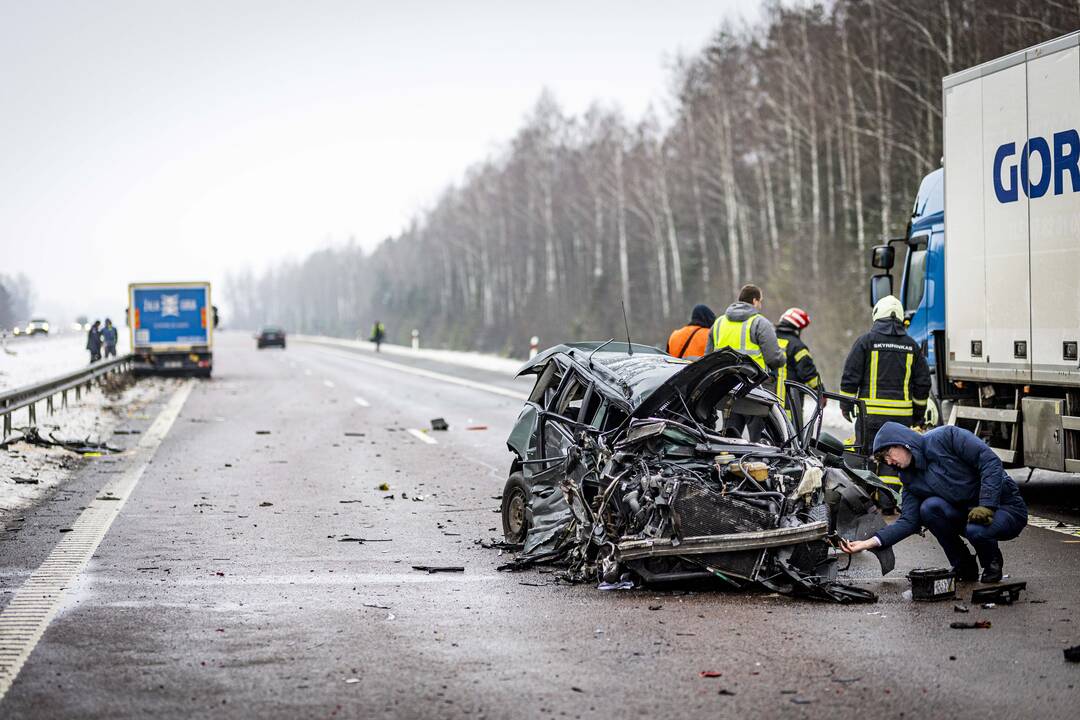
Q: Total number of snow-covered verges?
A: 2